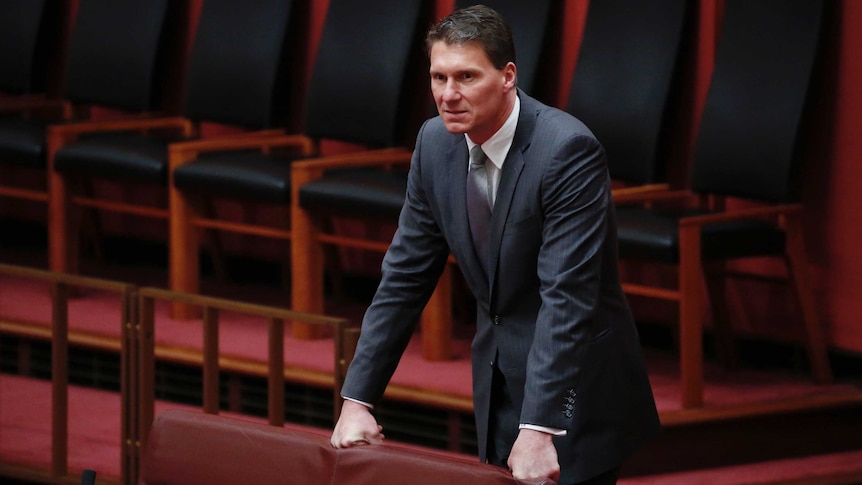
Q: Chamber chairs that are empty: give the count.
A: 7